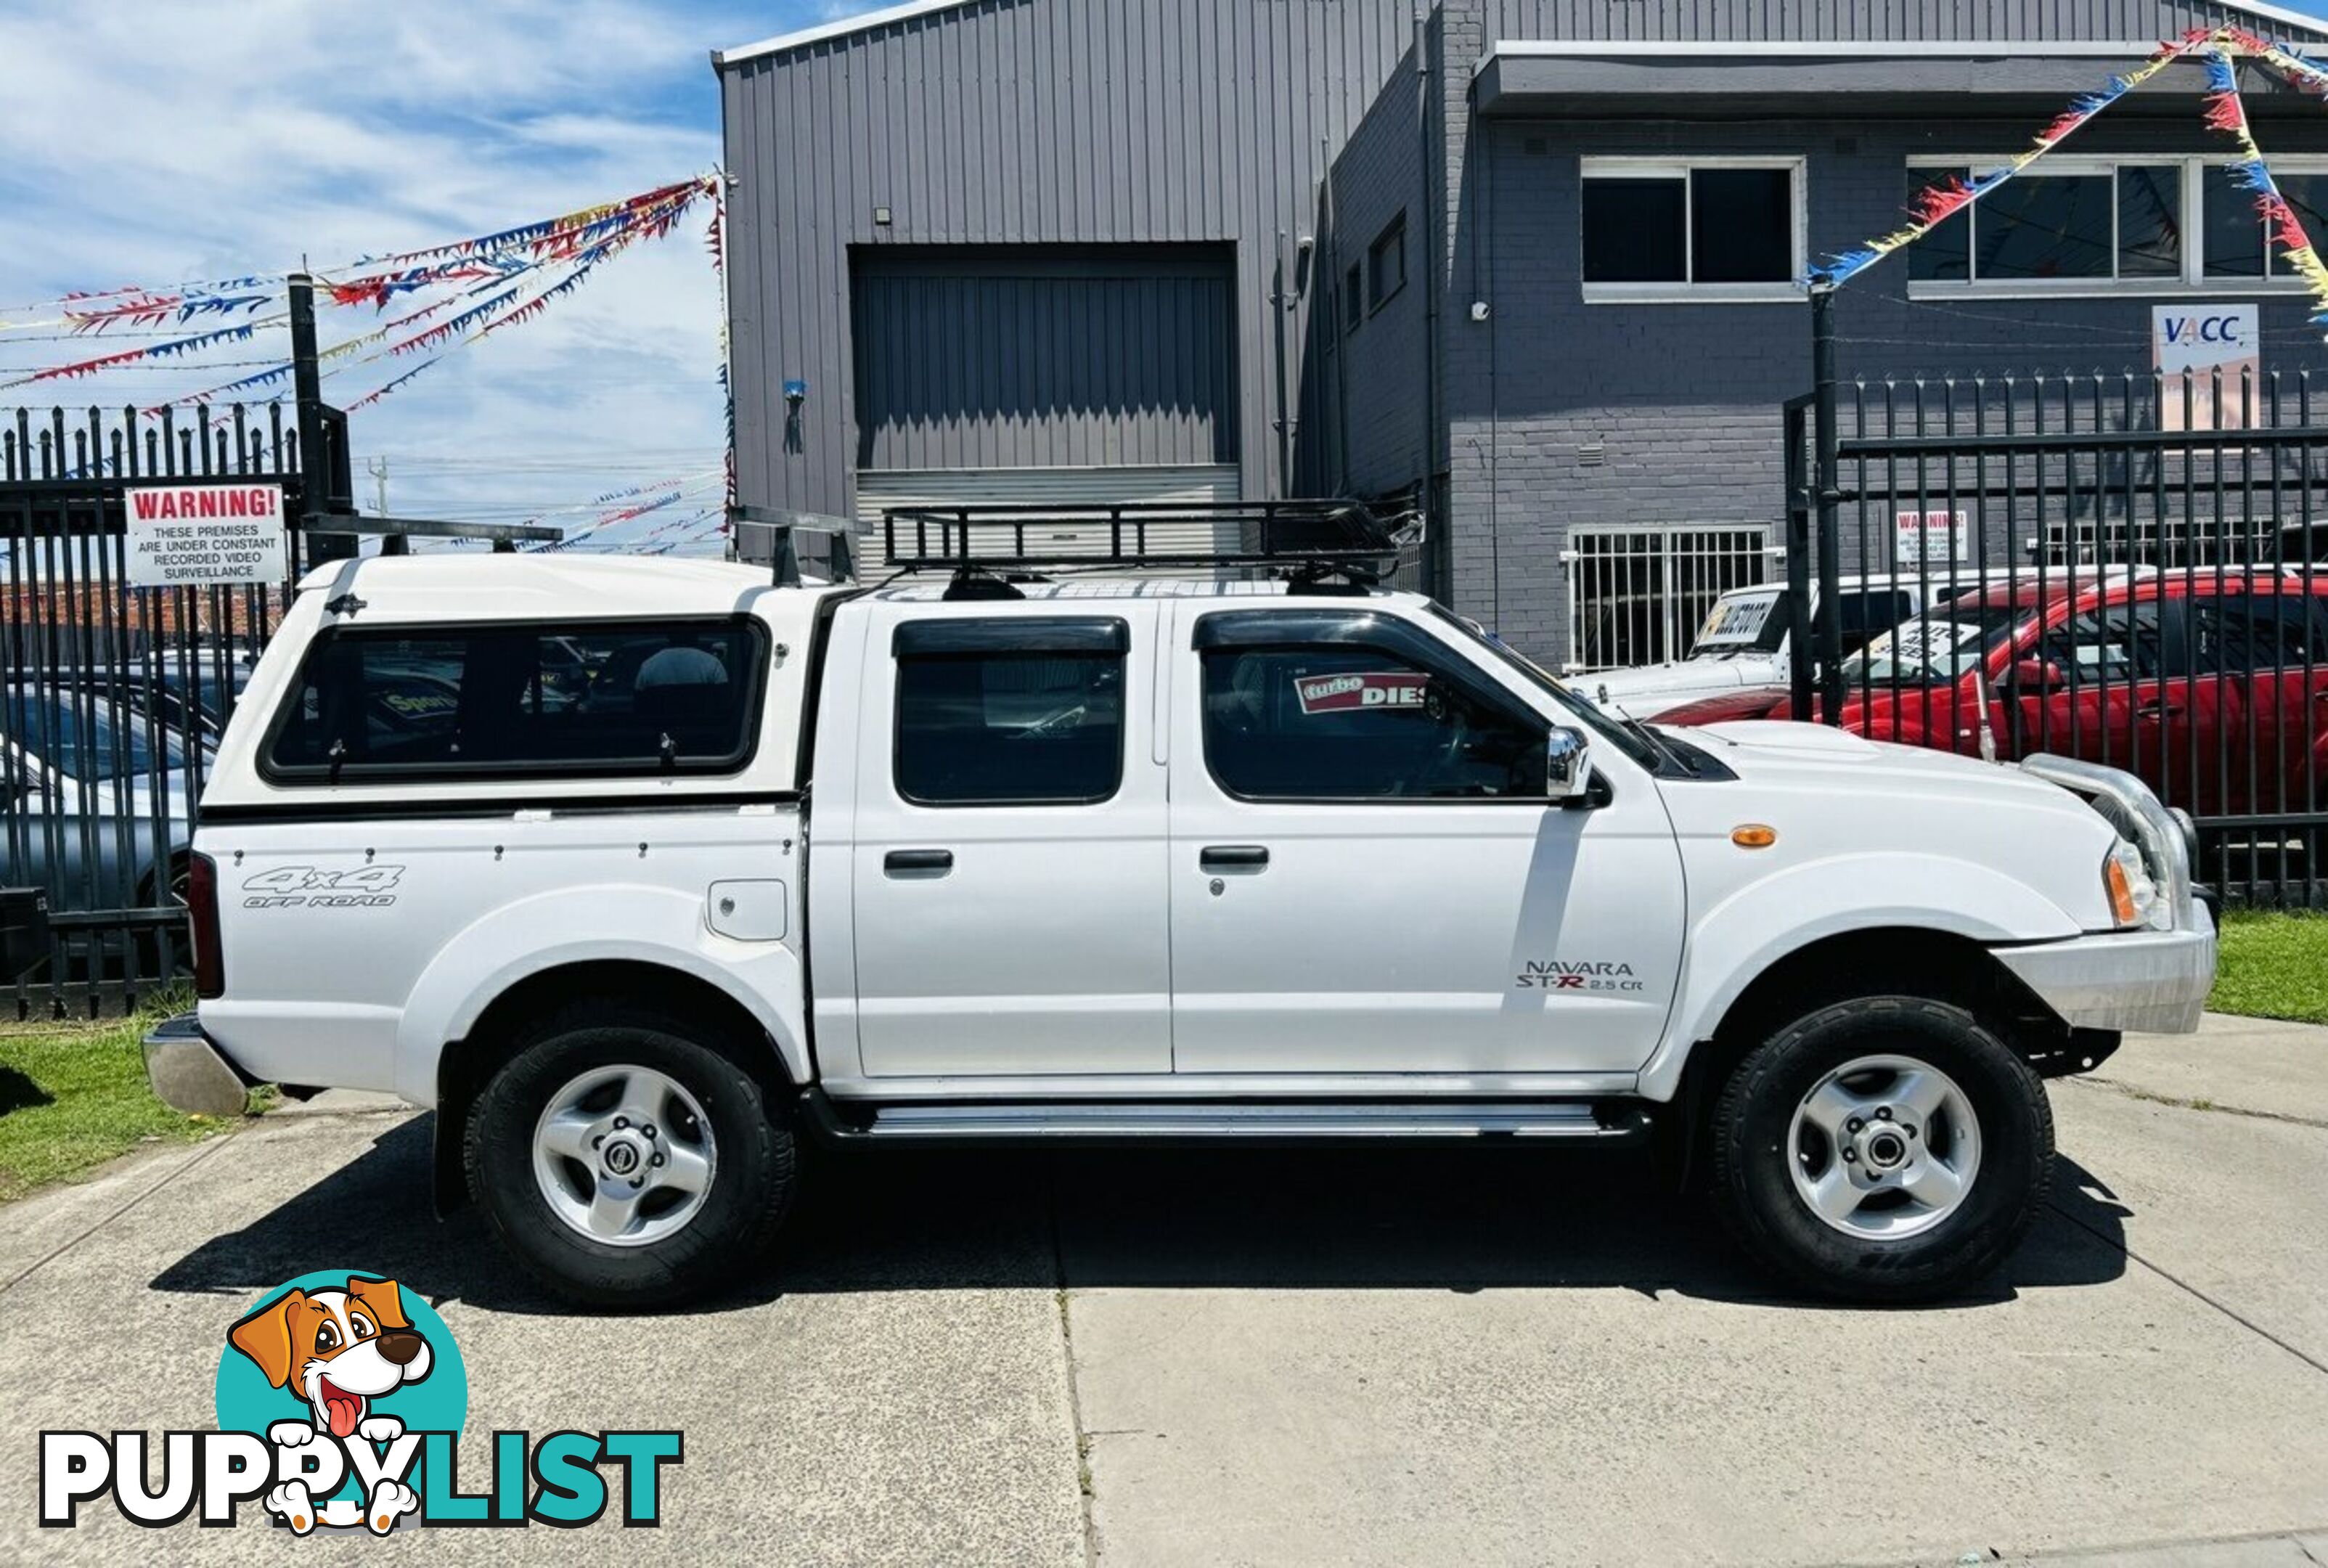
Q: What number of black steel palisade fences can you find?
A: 2